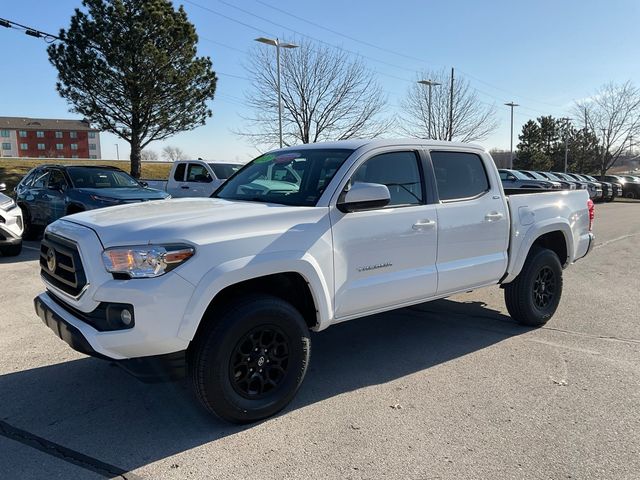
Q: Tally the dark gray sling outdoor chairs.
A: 0